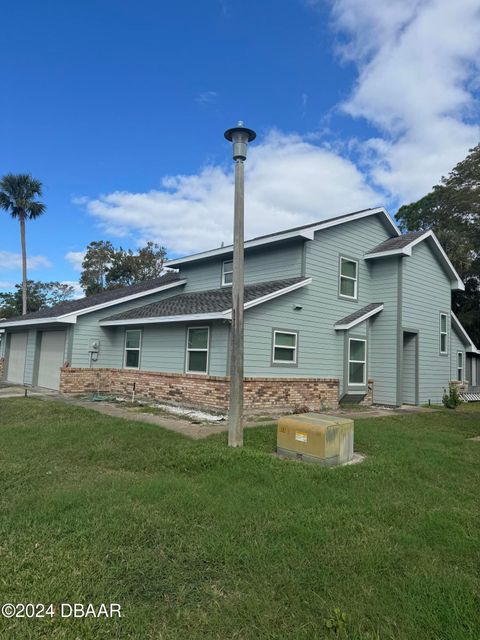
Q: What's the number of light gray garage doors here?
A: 2